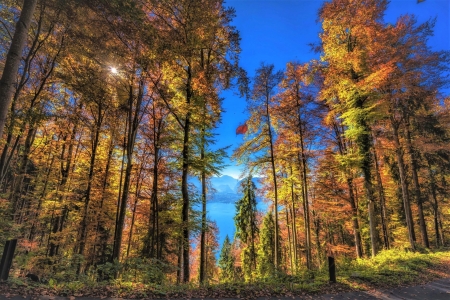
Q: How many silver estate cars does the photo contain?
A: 0